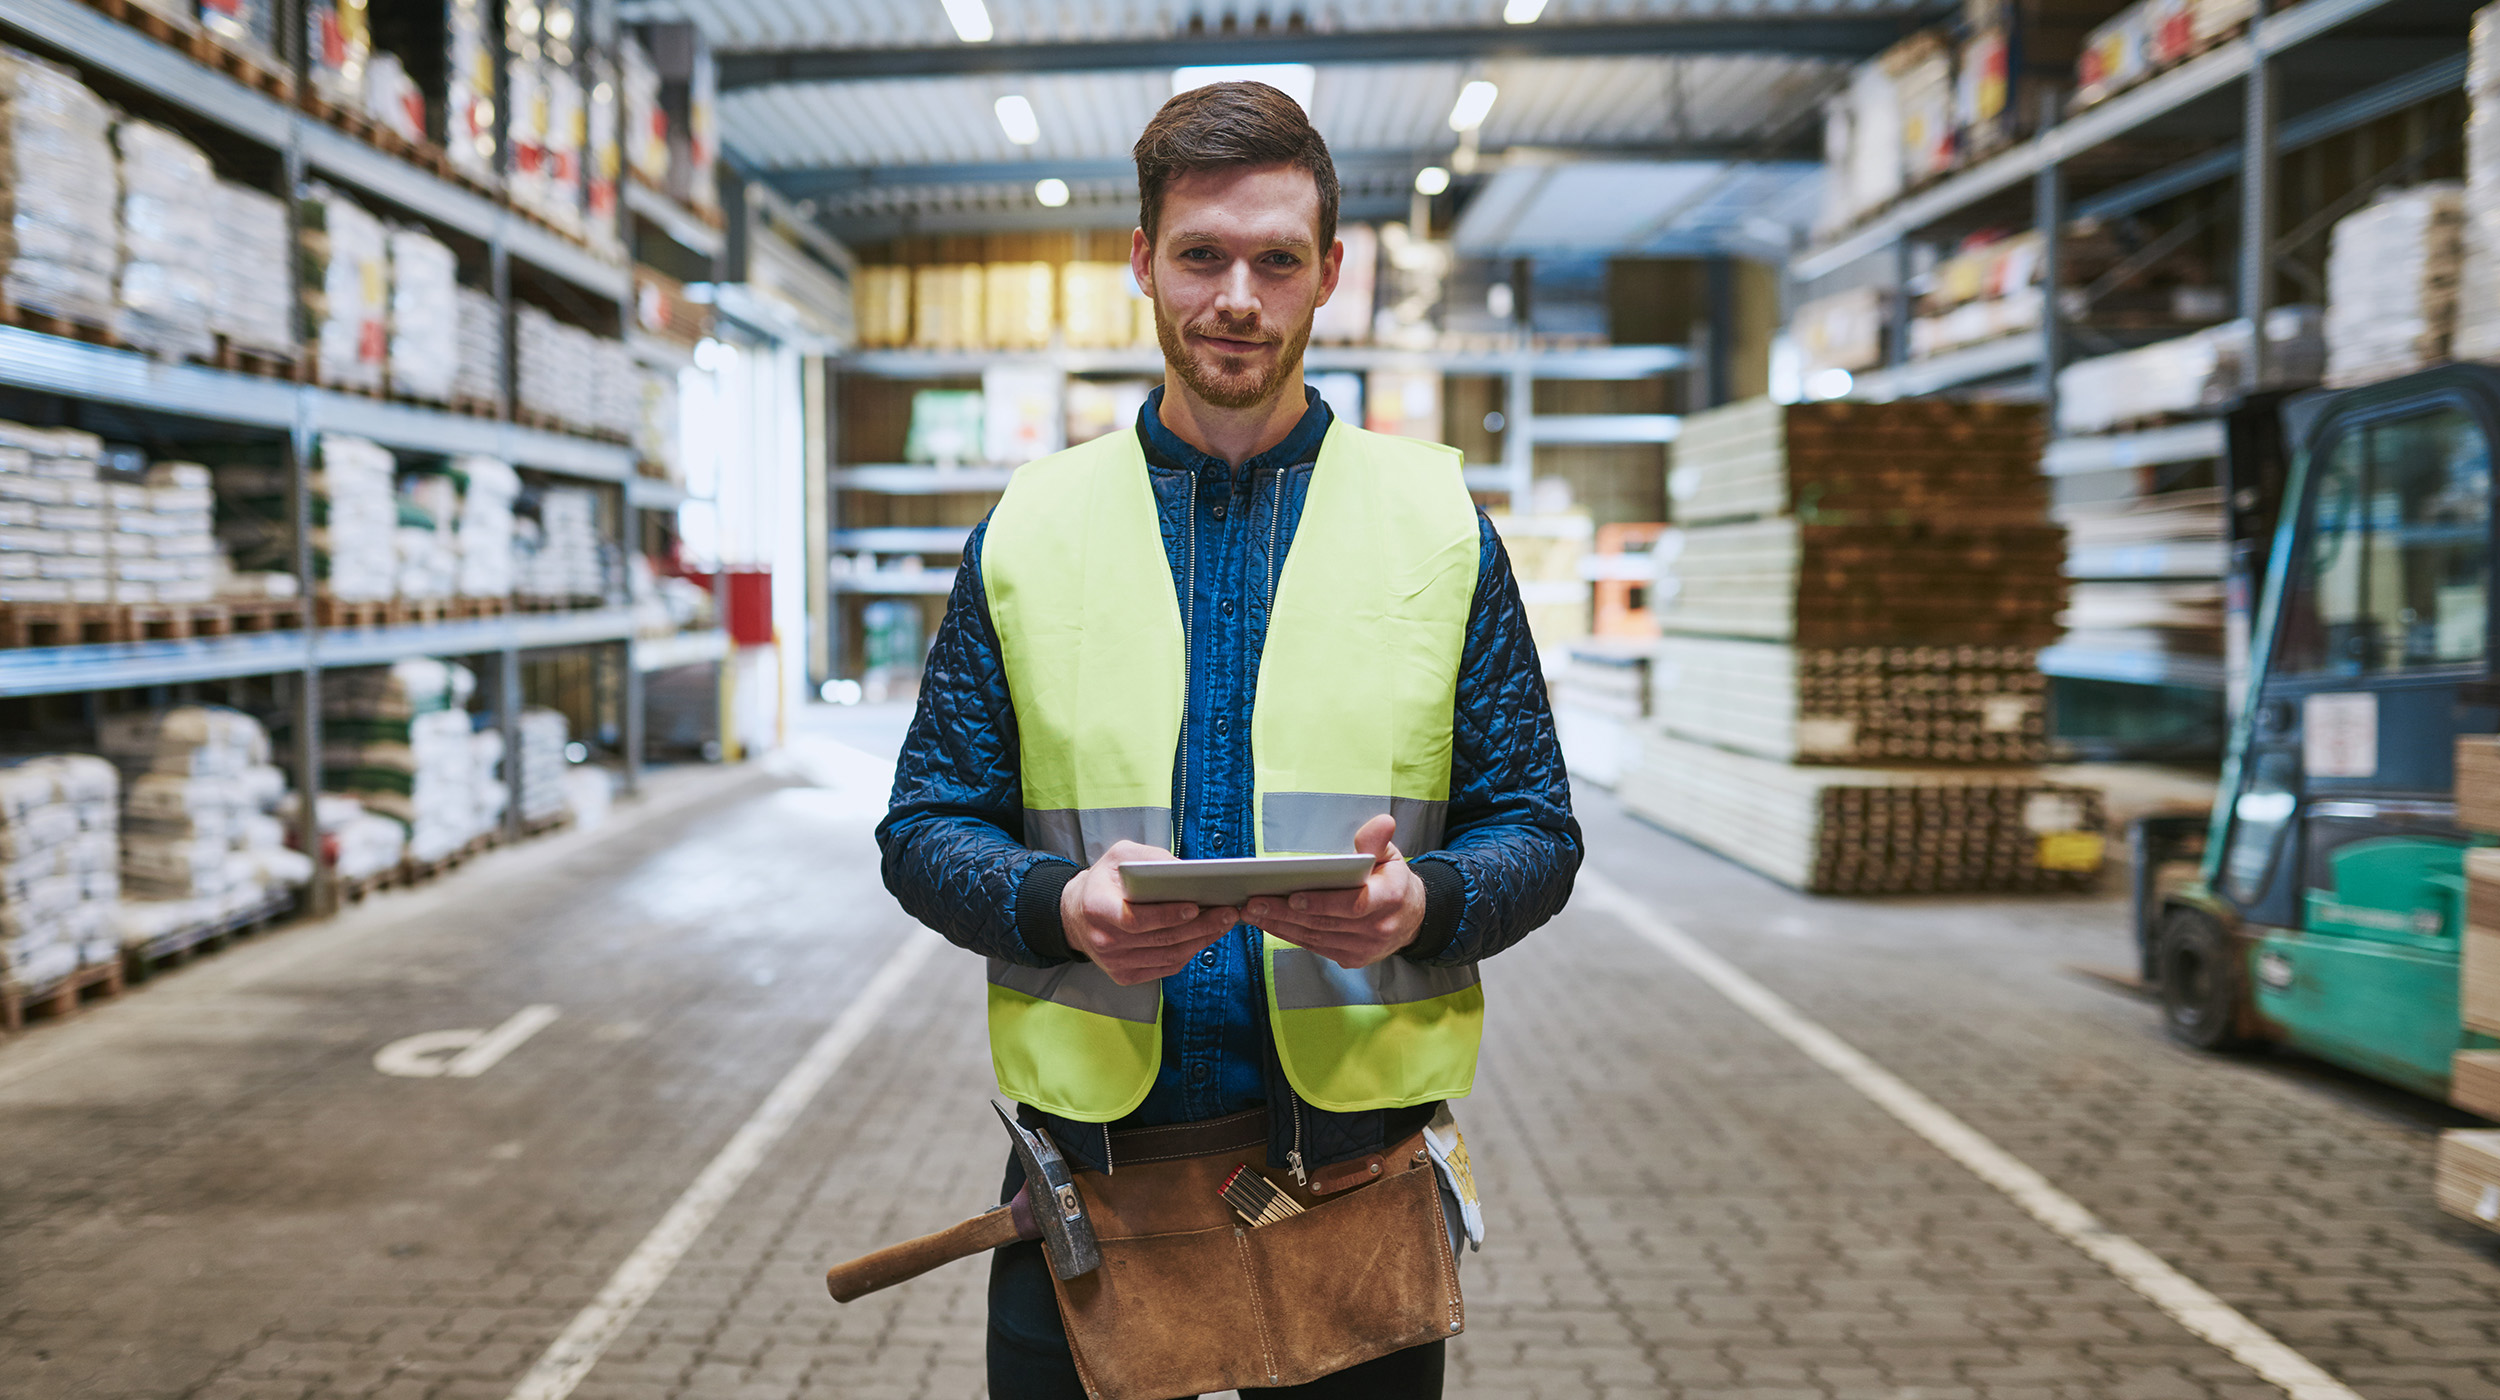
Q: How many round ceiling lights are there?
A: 2